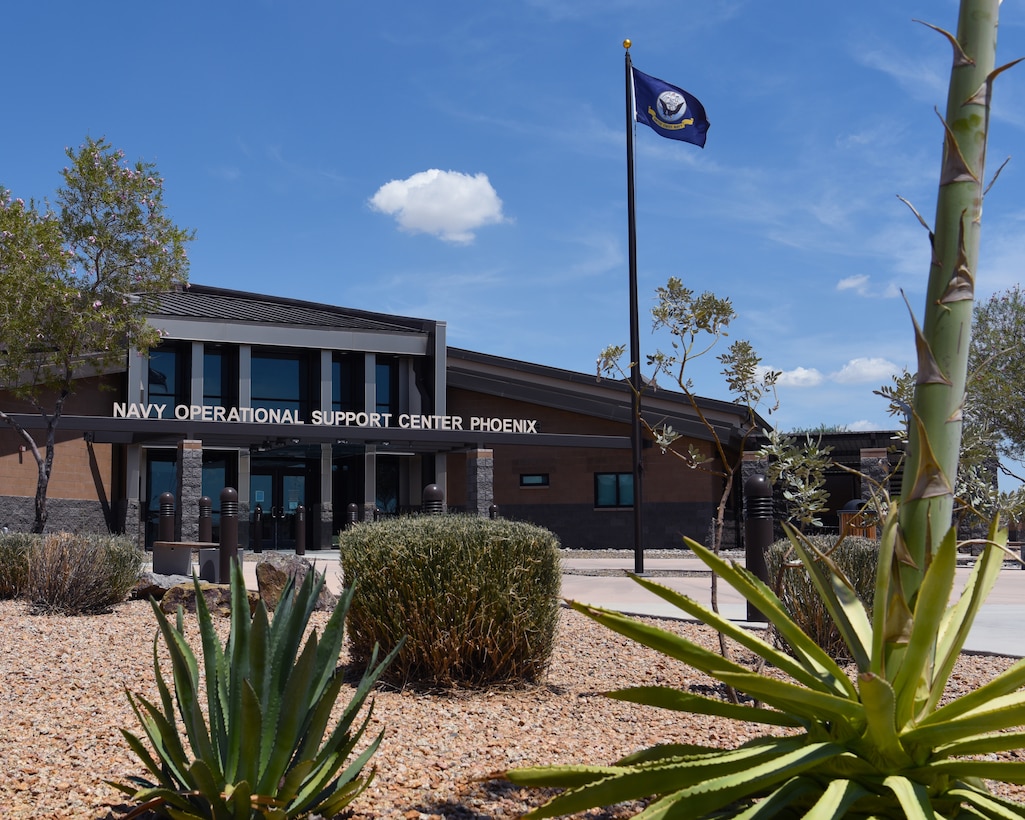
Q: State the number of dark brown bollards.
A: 10